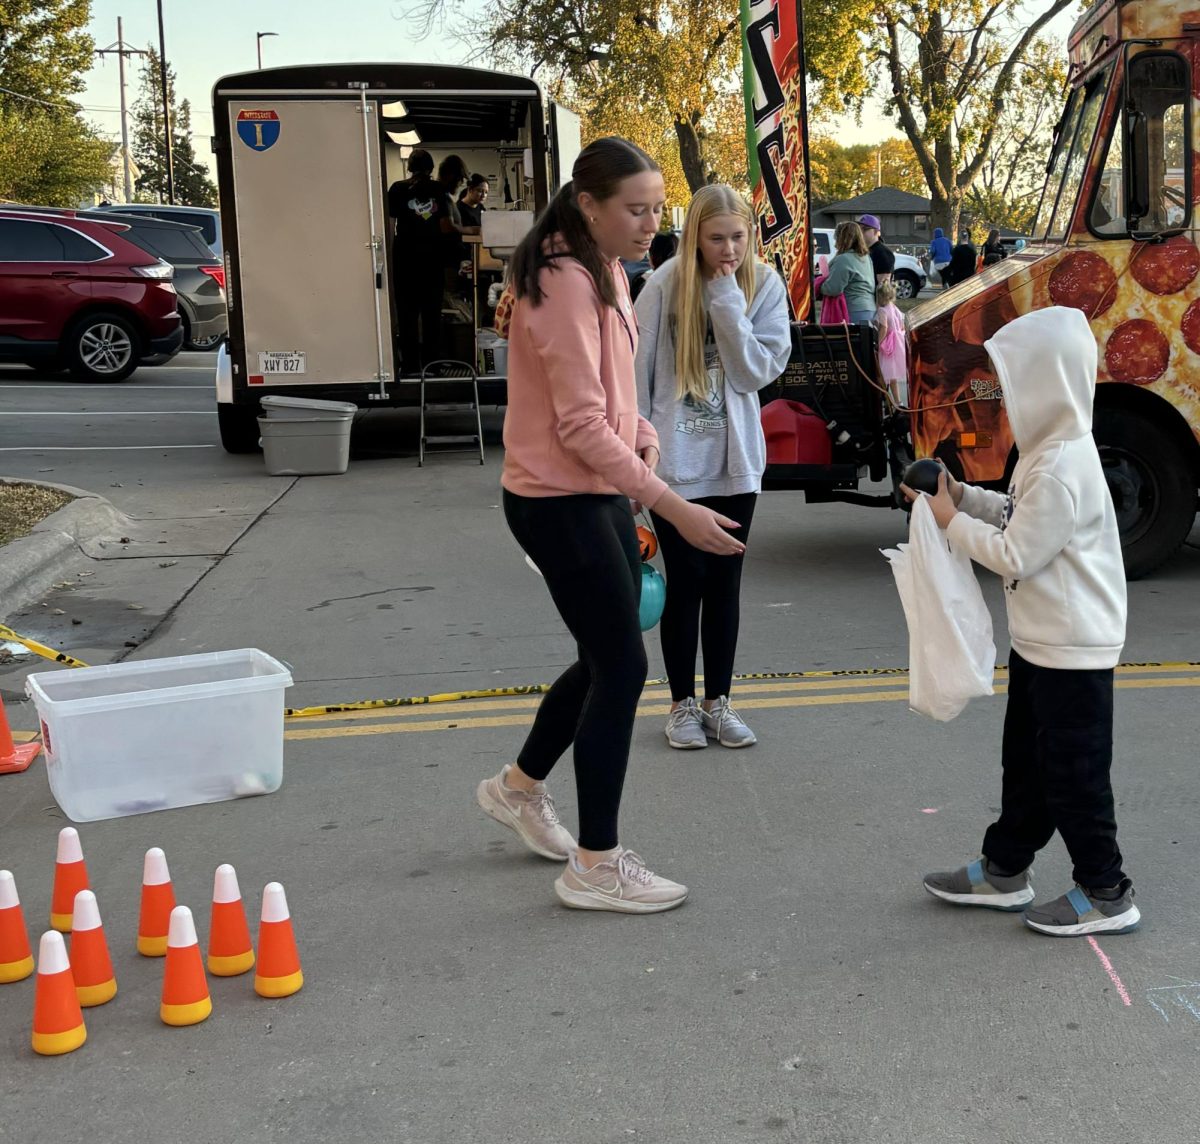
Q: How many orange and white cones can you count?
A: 8